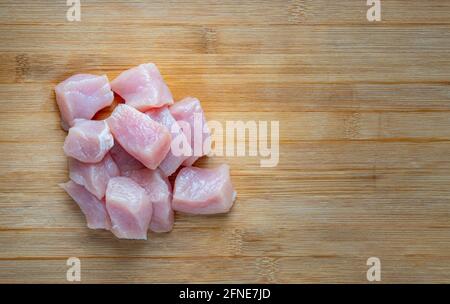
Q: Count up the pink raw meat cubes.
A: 12